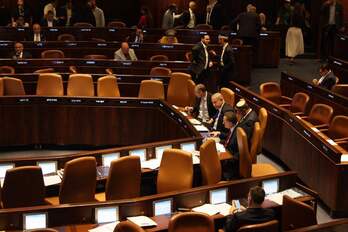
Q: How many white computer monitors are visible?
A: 11